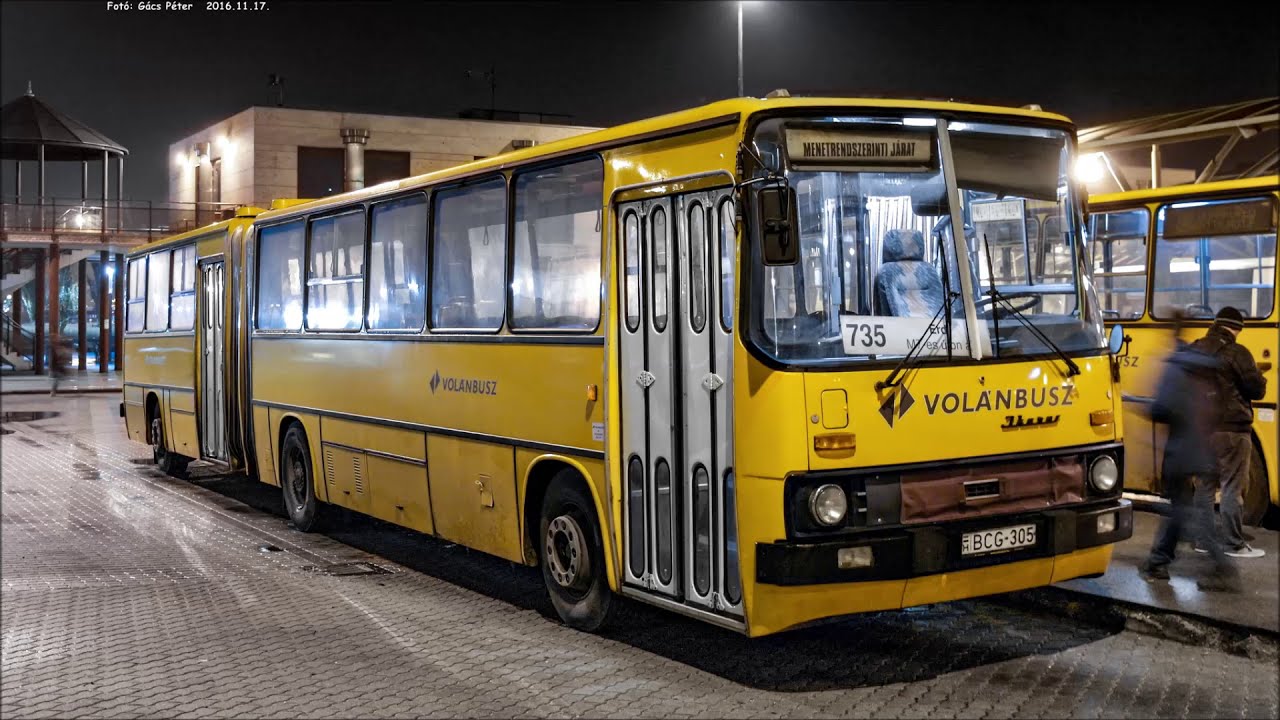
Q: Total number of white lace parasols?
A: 0